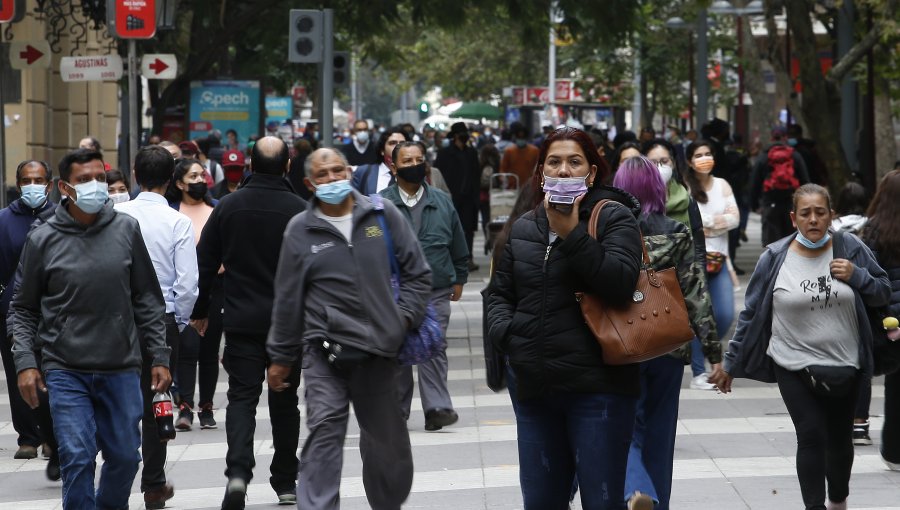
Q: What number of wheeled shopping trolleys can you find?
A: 1